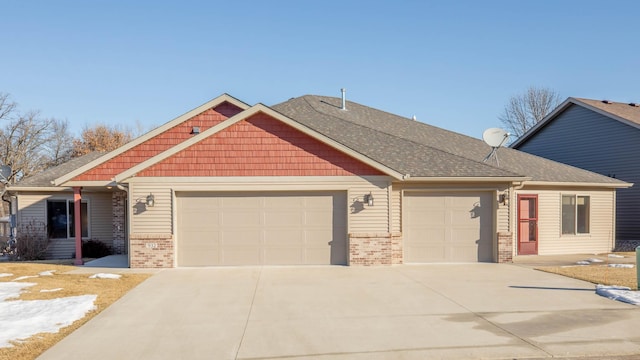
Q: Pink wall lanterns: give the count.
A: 0